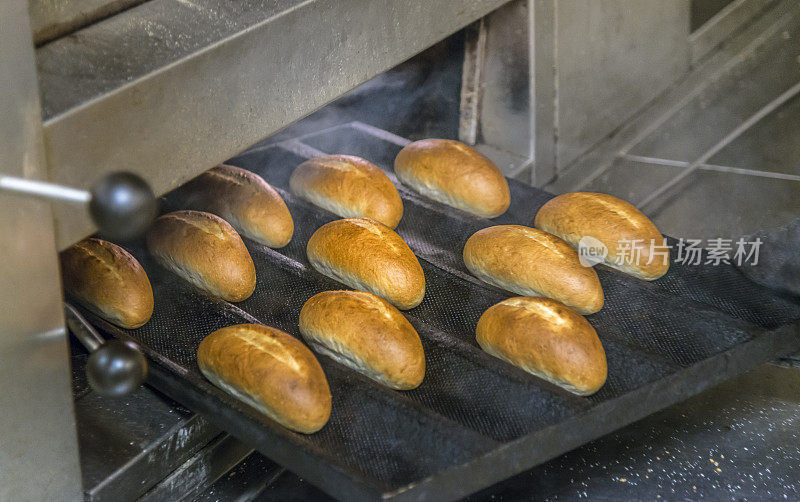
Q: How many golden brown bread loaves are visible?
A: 11